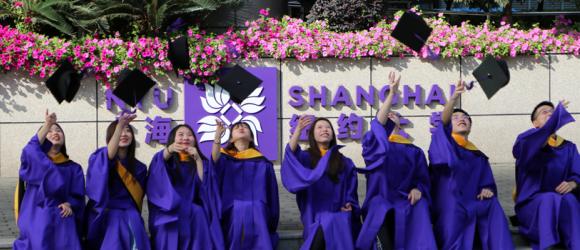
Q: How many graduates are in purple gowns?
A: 8